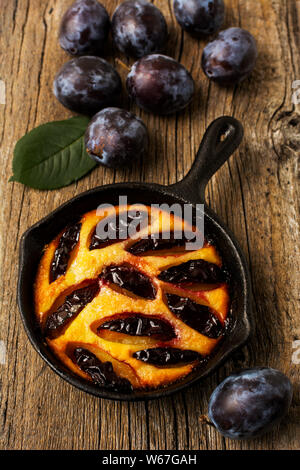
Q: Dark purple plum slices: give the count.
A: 10